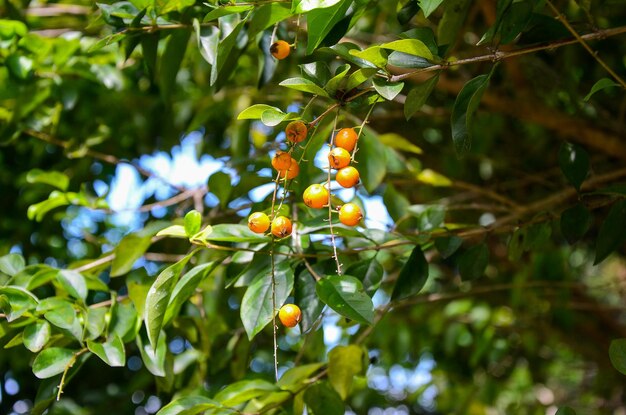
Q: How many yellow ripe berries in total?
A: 12